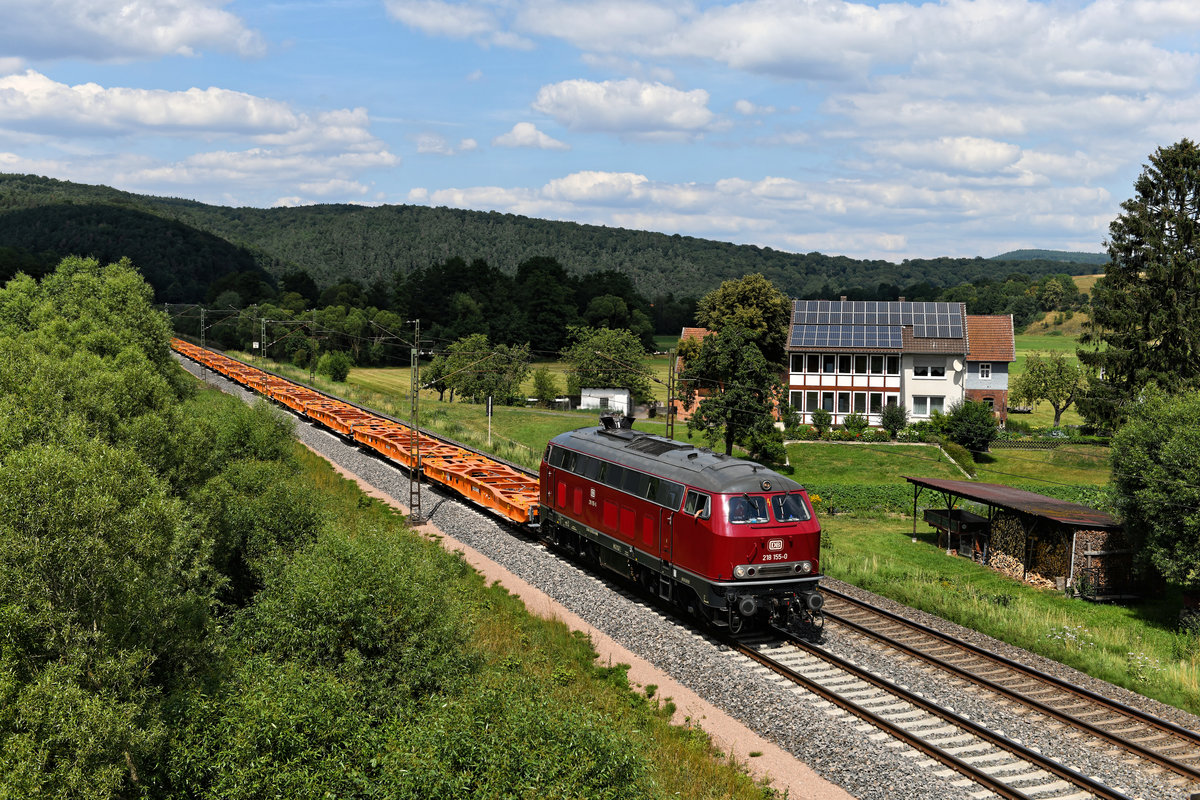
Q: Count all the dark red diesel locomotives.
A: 1